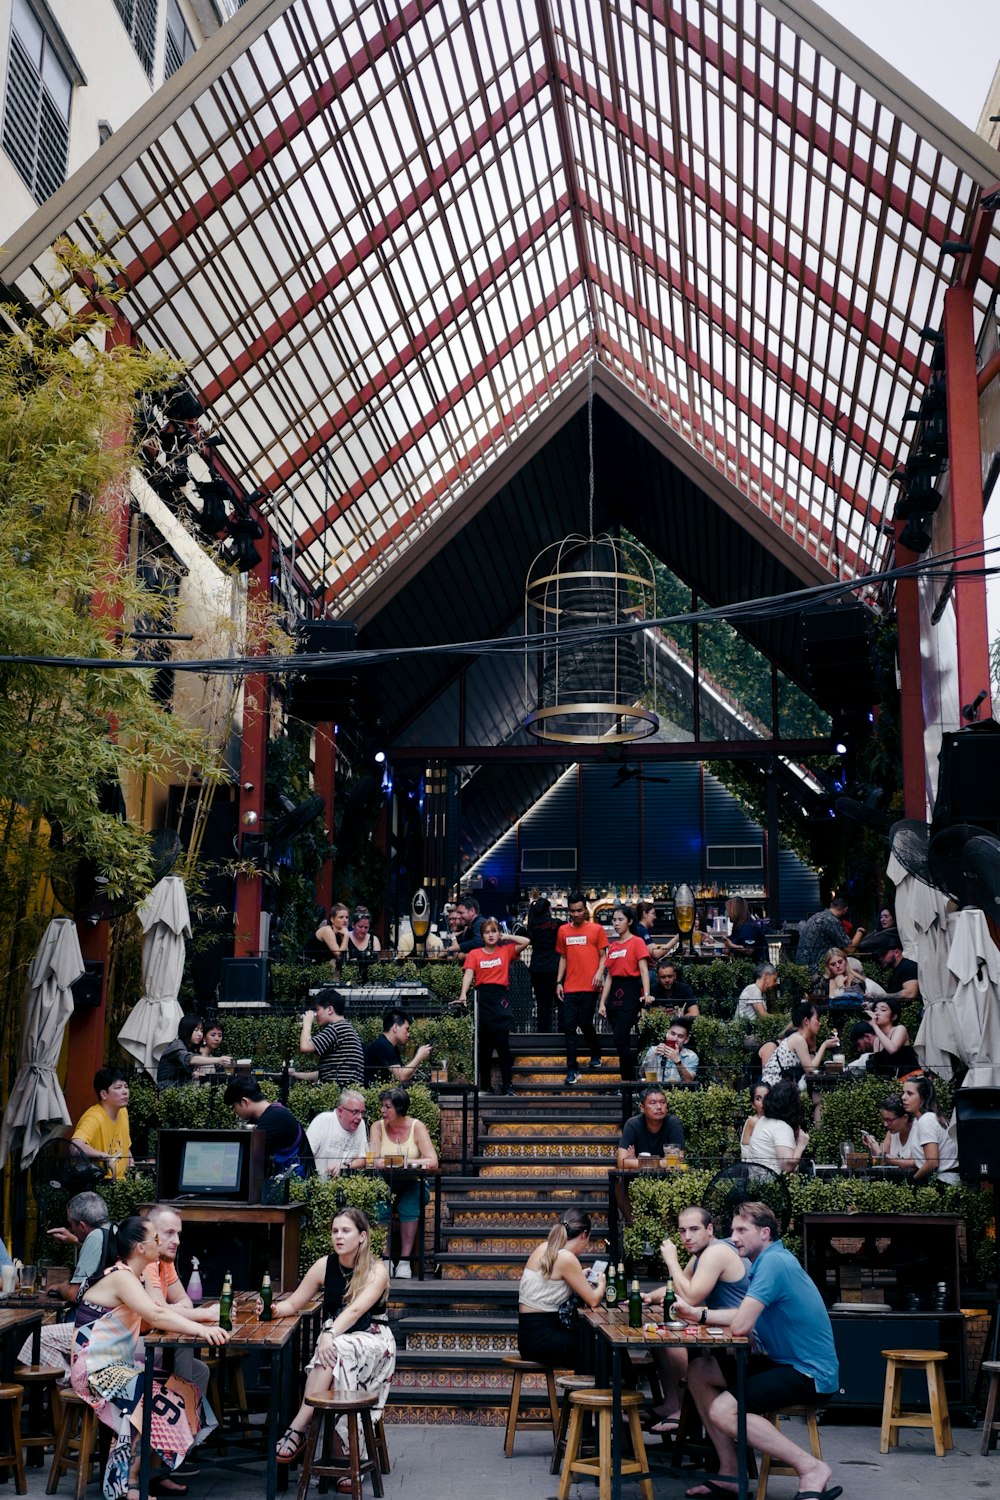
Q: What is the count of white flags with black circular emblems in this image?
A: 0